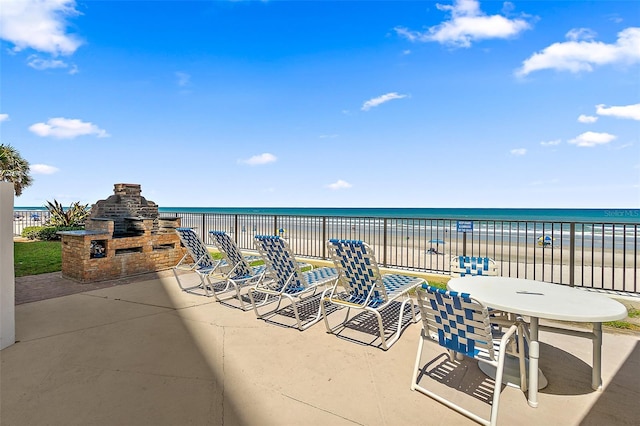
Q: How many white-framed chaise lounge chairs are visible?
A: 4